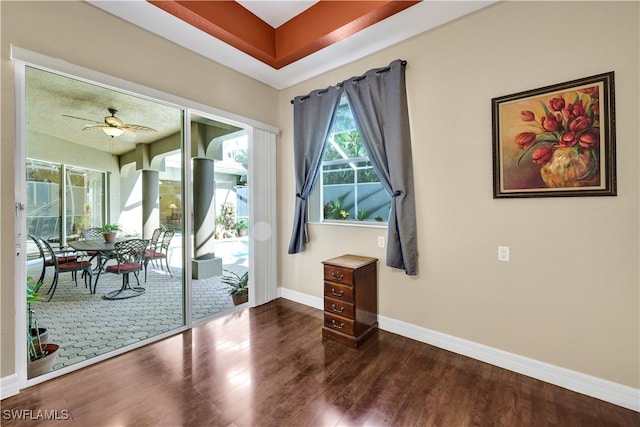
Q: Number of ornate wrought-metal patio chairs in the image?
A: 6